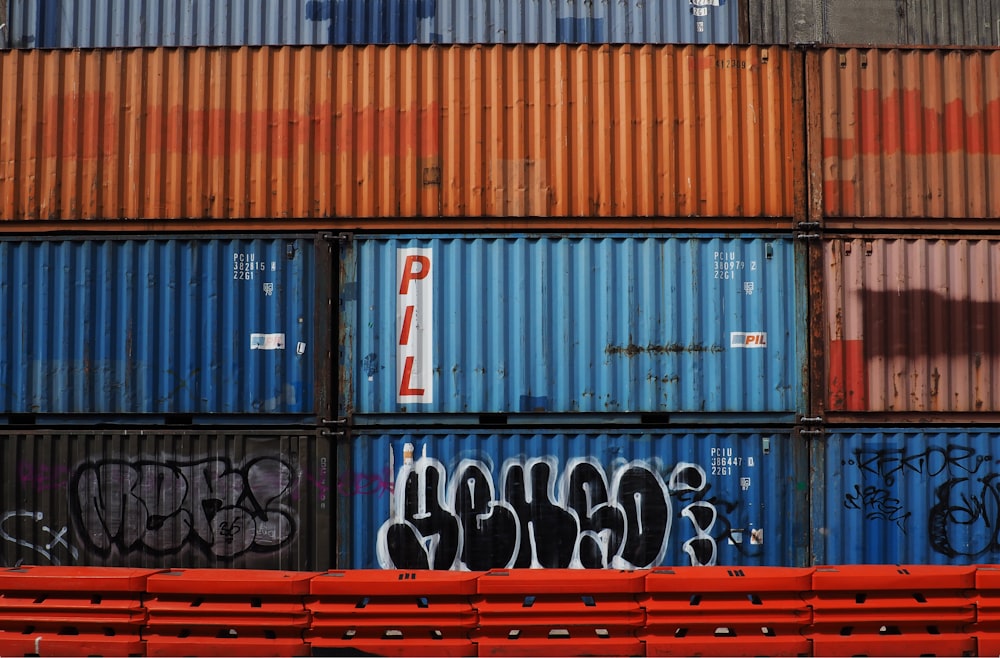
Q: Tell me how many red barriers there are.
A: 7